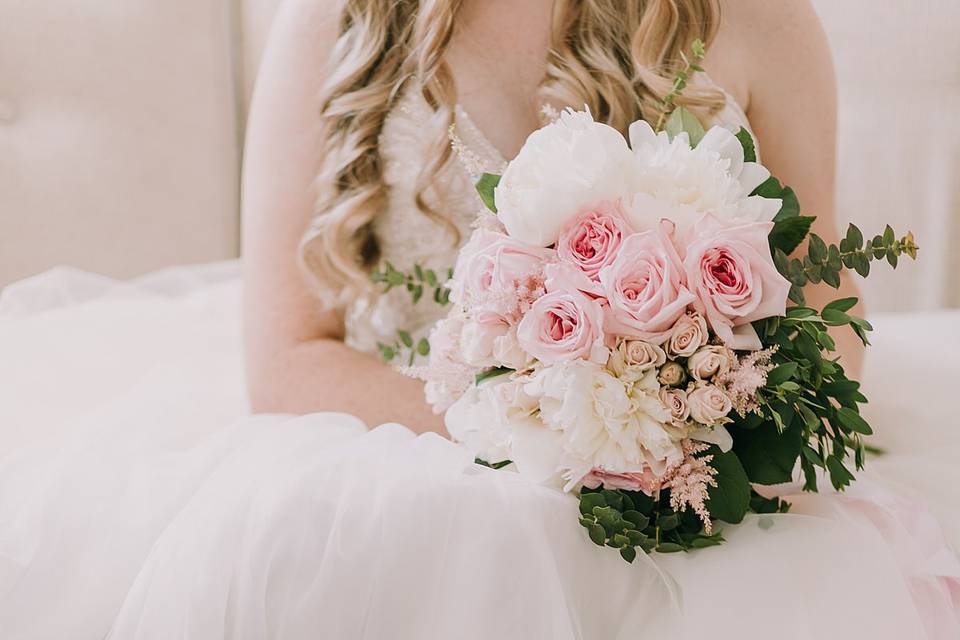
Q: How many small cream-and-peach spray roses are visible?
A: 6